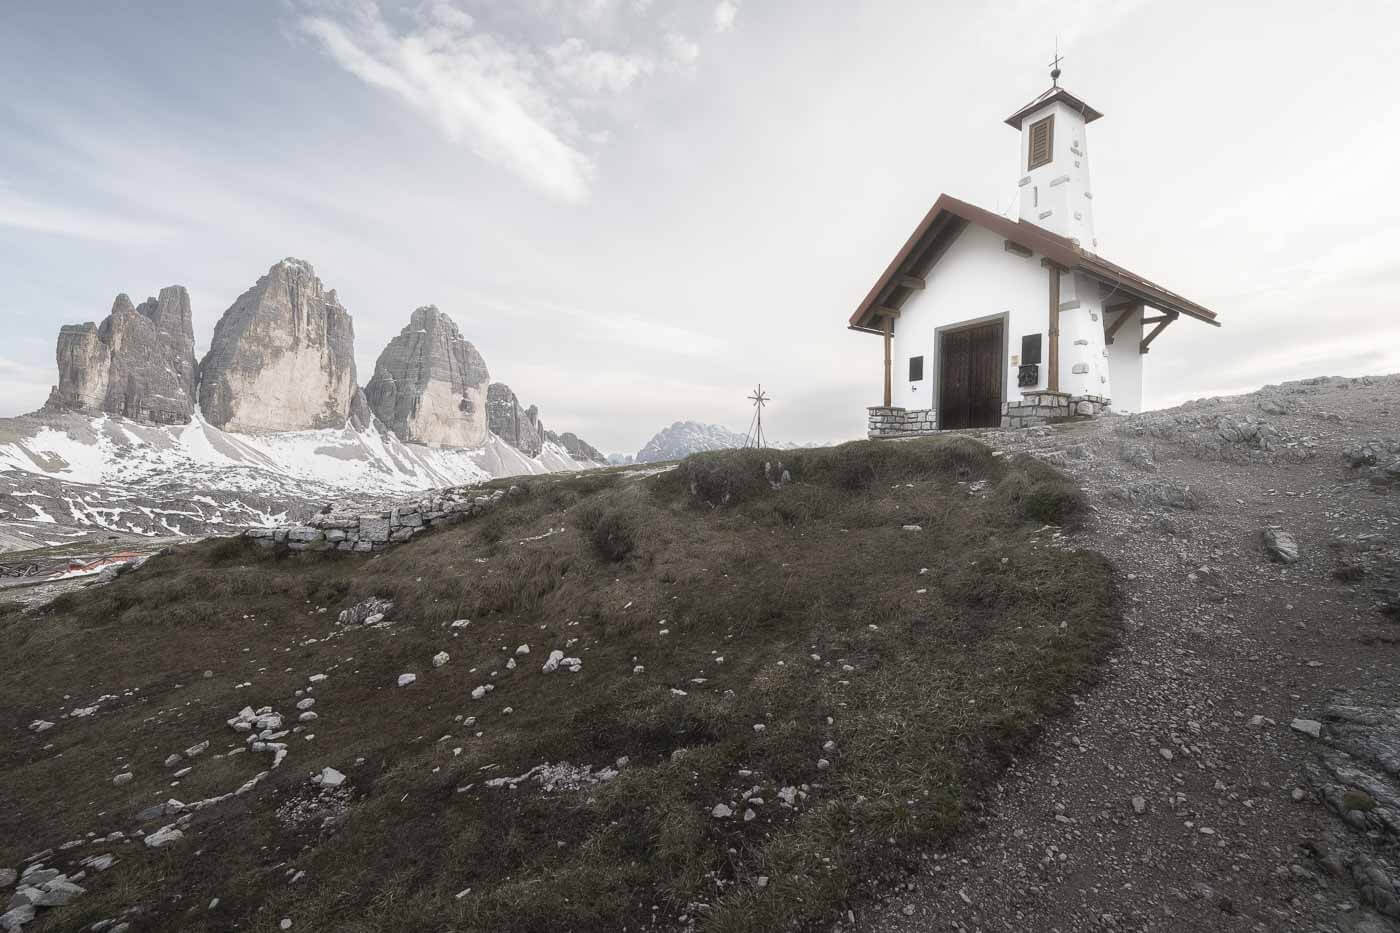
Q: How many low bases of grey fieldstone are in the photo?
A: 2